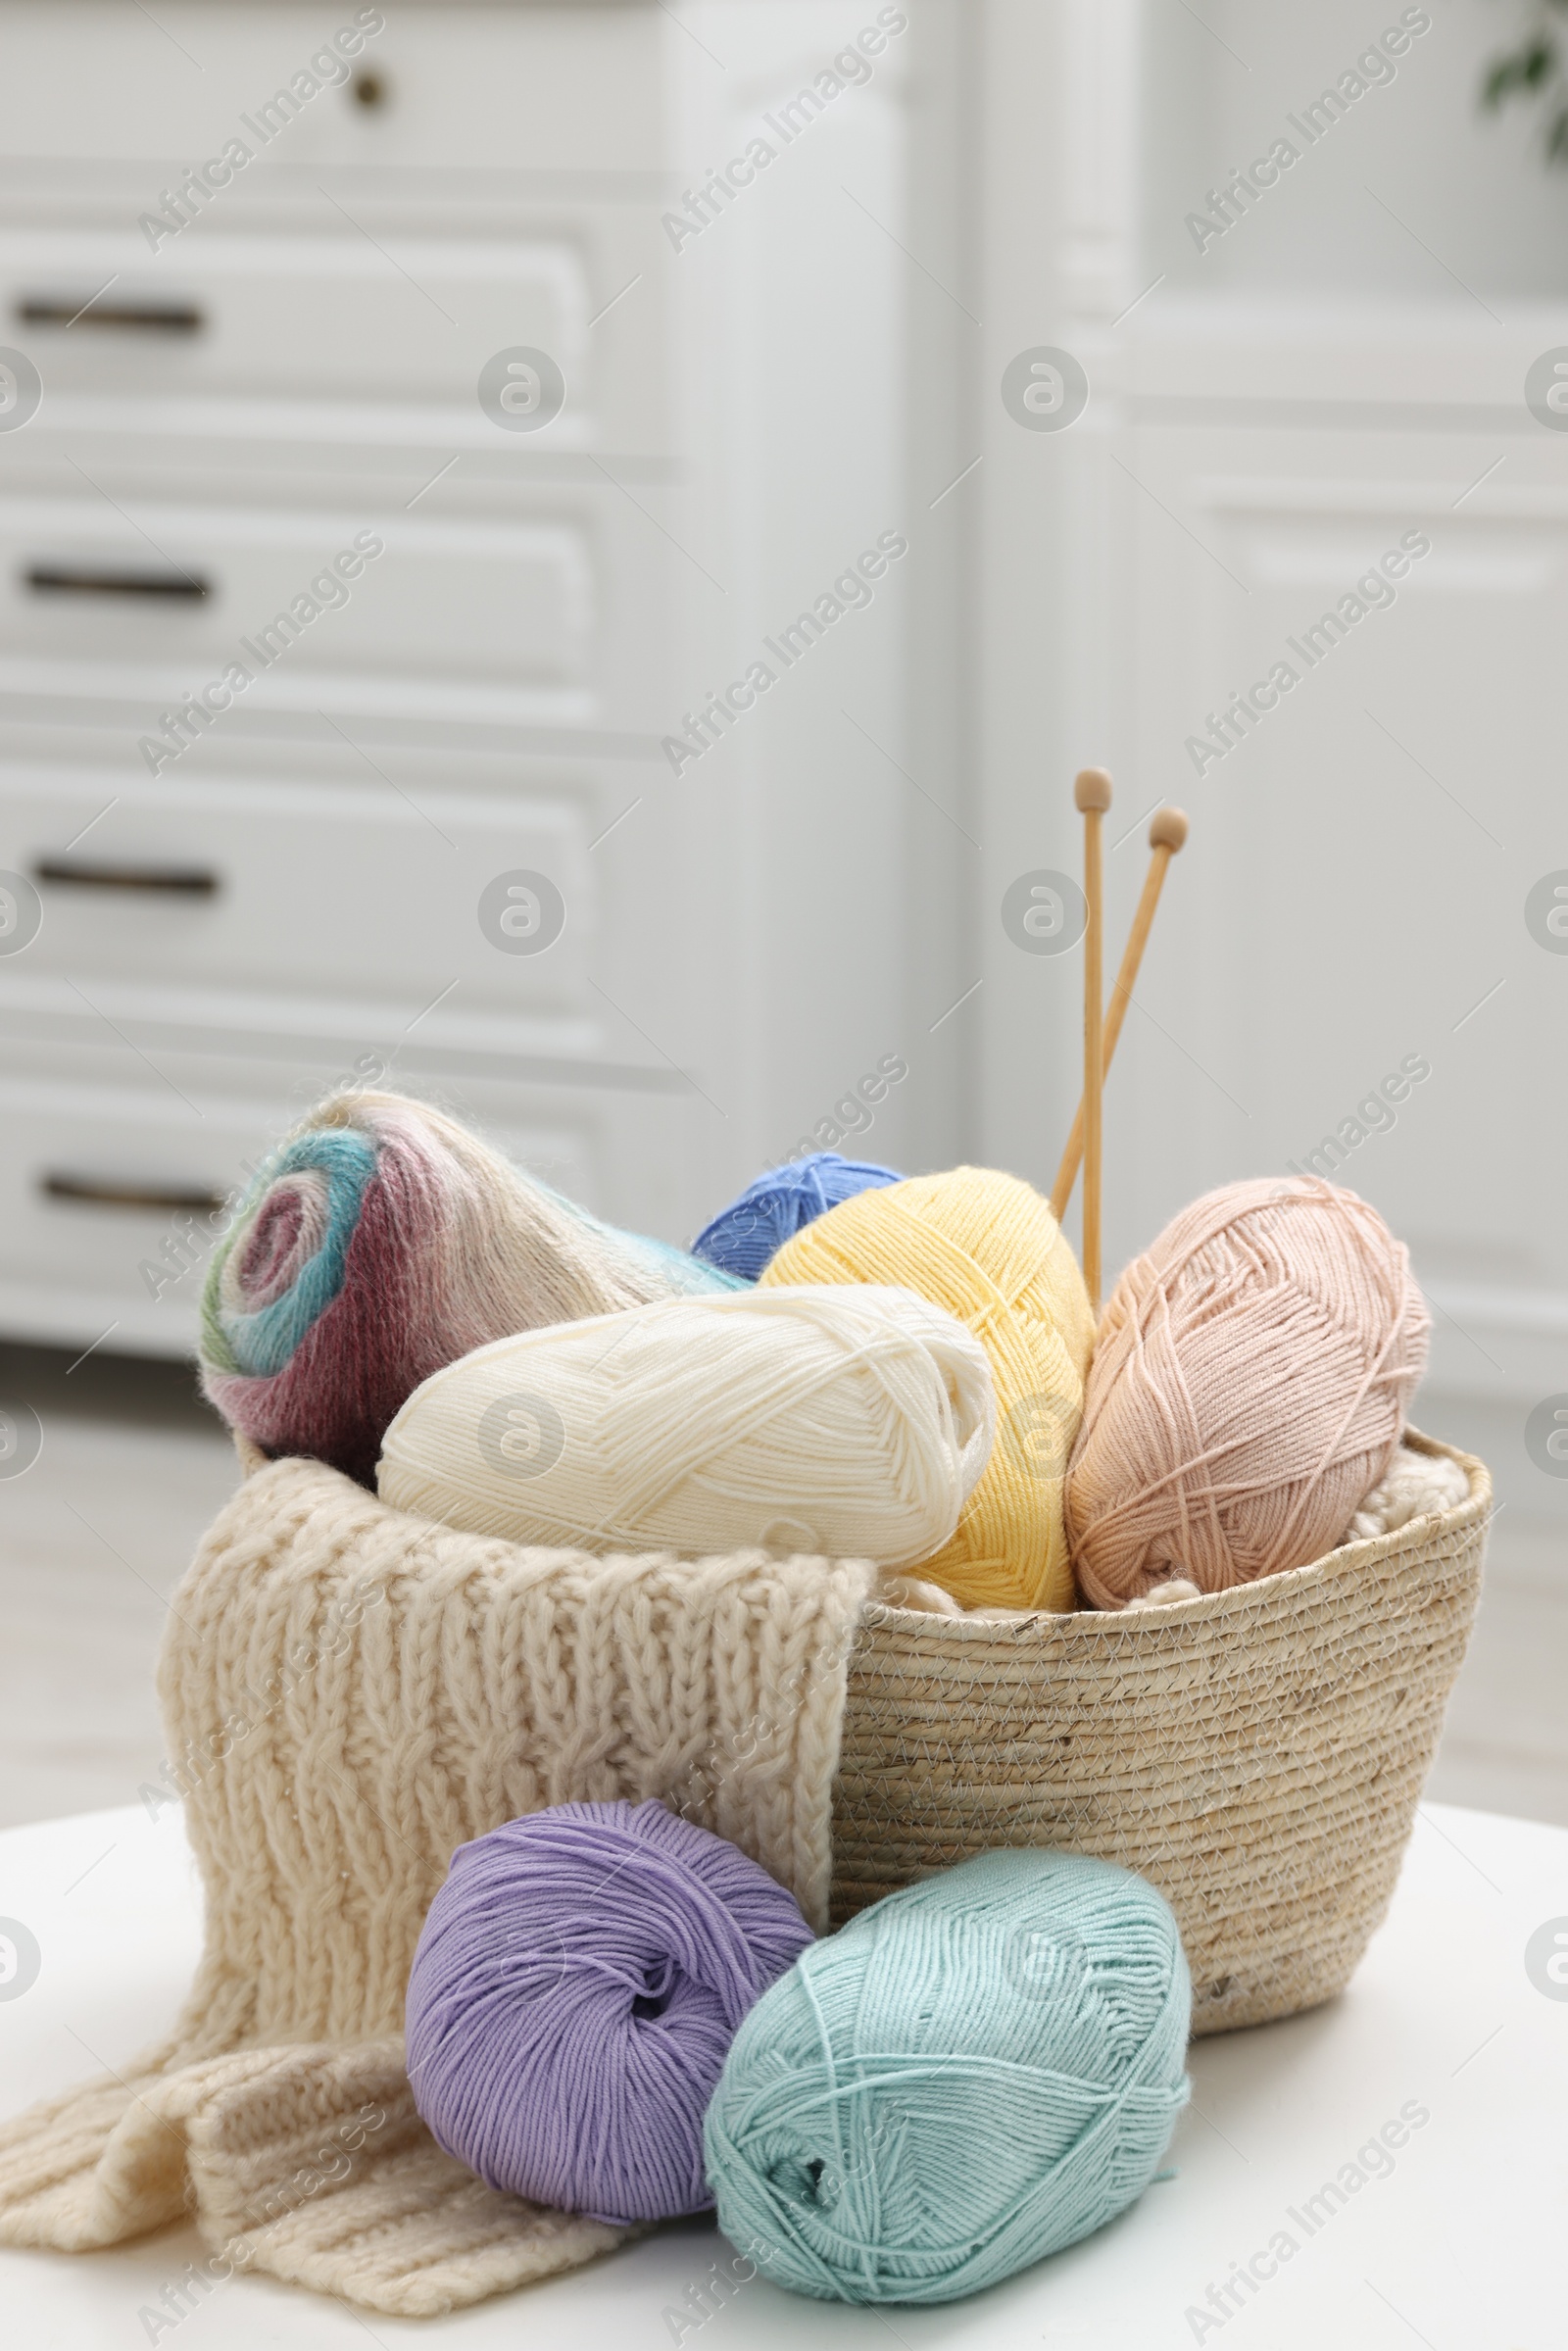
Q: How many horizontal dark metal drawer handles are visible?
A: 4